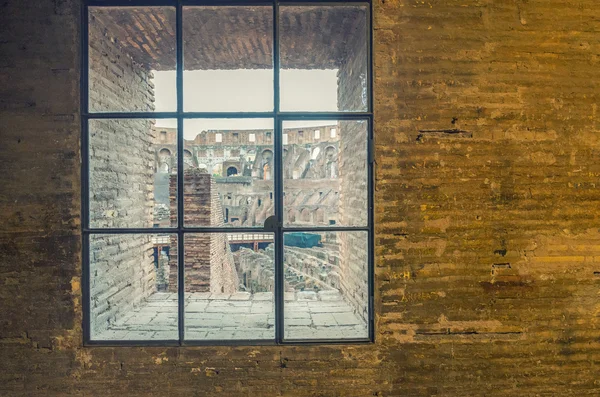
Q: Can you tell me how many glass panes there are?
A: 9